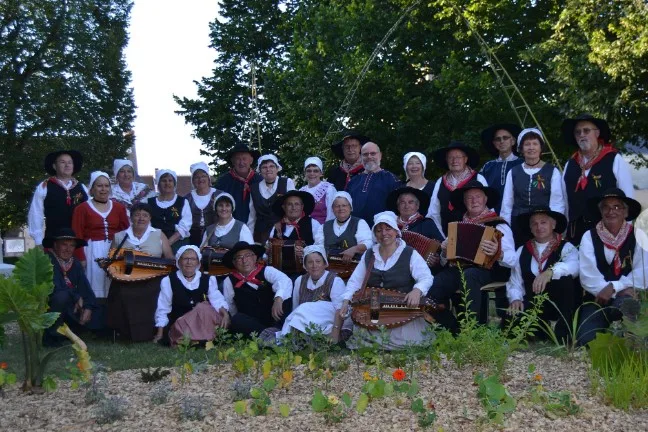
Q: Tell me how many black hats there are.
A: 13